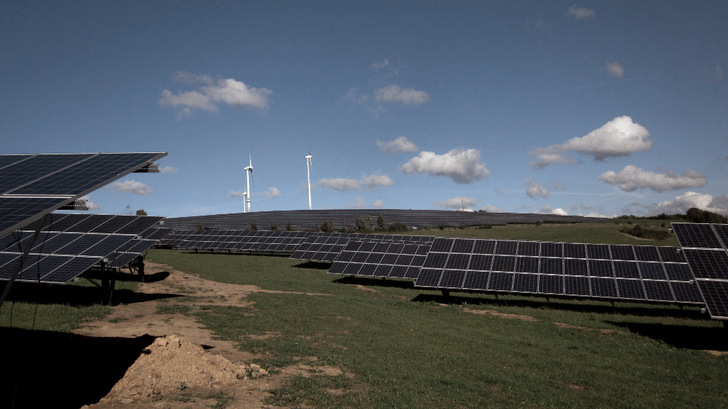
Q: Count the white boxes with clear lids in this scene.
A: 0